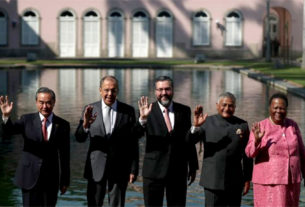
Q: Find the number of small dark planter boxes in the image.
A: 2